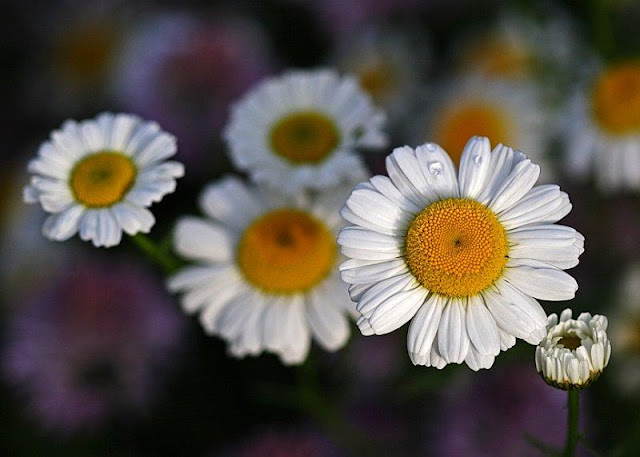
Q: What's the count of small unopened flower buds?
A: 1